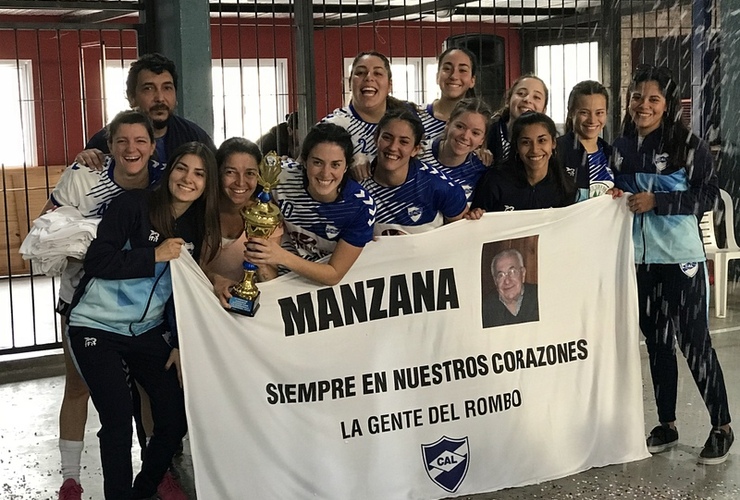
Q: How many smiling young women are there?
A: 12